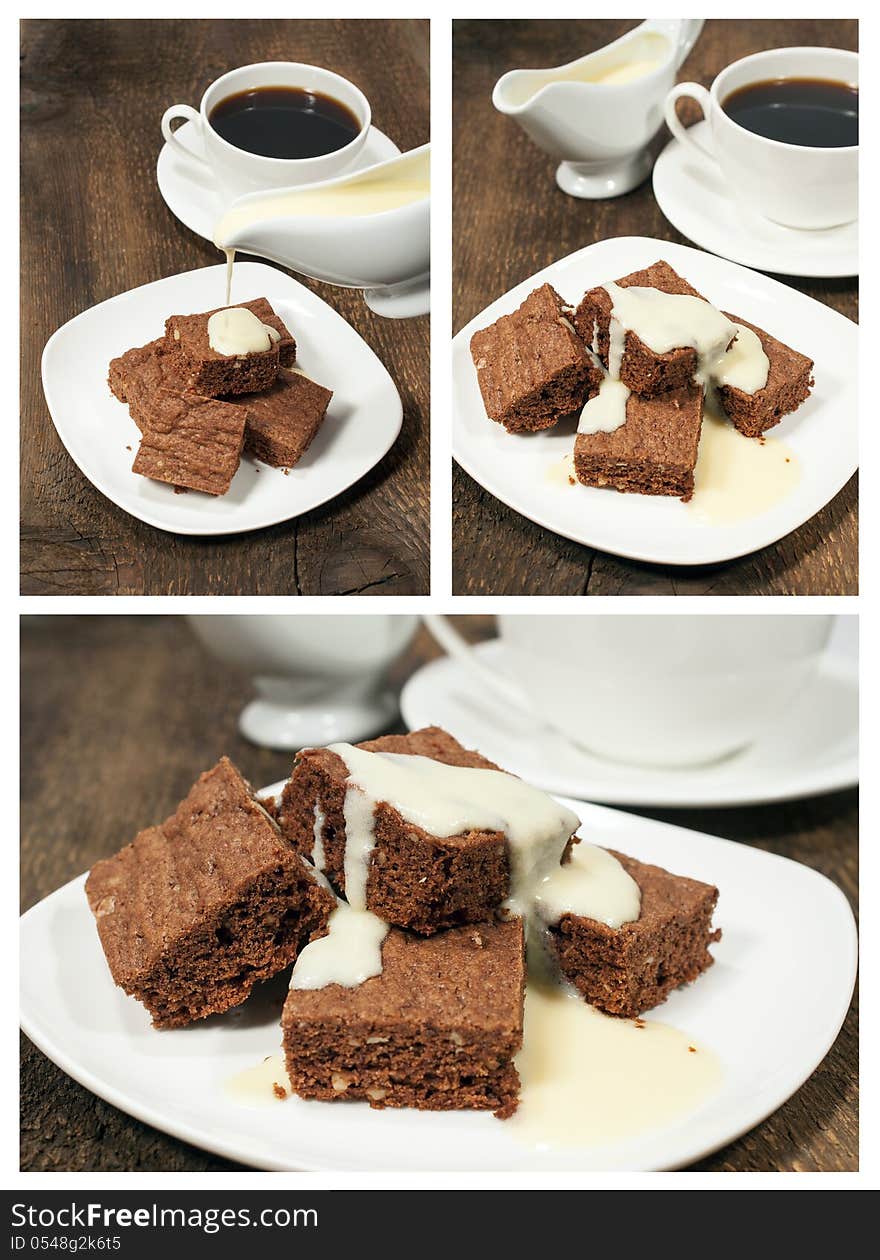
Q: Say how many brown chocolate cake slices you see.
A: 12